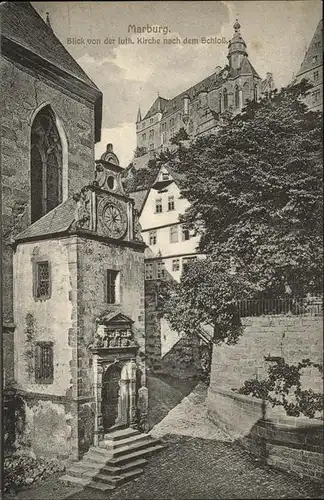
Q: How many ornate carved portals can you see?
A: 1